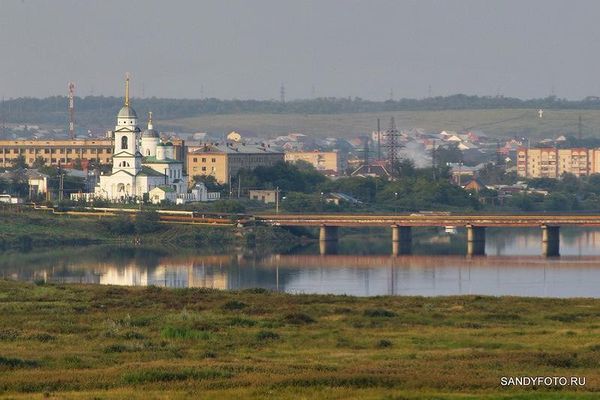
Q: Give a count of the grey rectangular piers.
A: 4